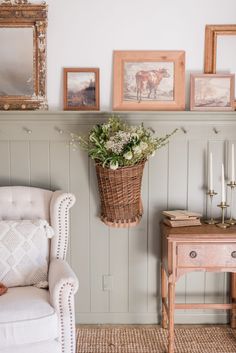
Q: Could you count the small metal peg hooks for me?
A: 5